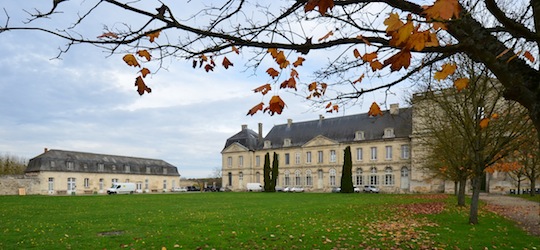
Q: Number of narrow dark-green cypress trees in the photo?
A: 3